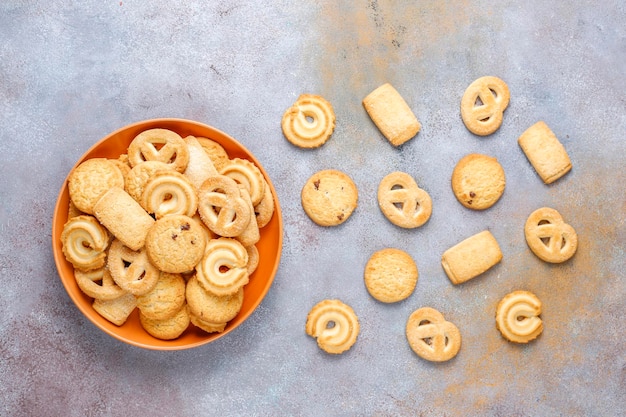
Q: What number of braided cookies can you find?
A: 8